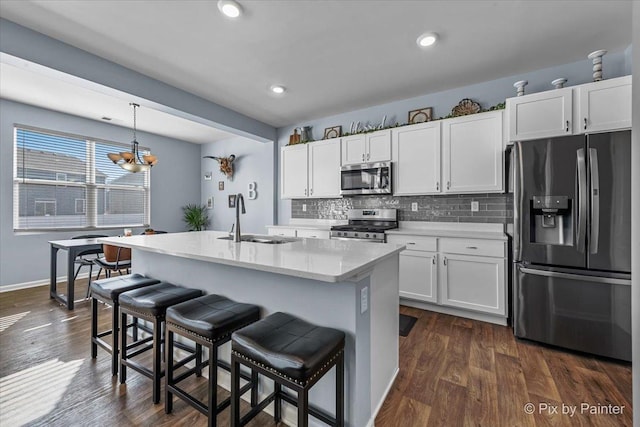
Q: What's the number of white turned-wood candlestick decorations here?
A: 3